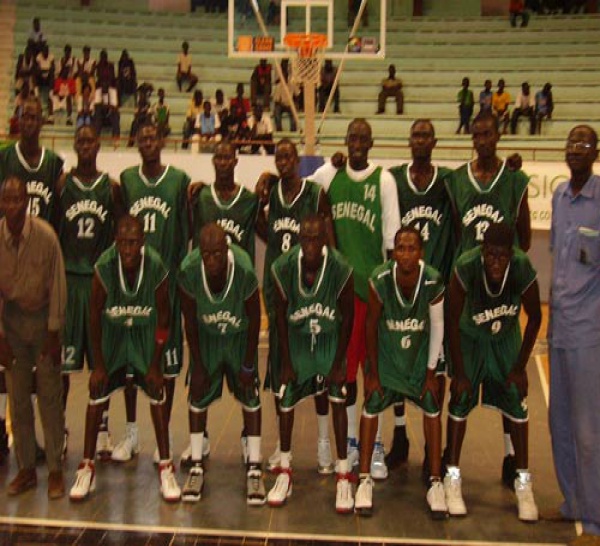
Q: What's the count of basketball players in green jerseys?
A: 13